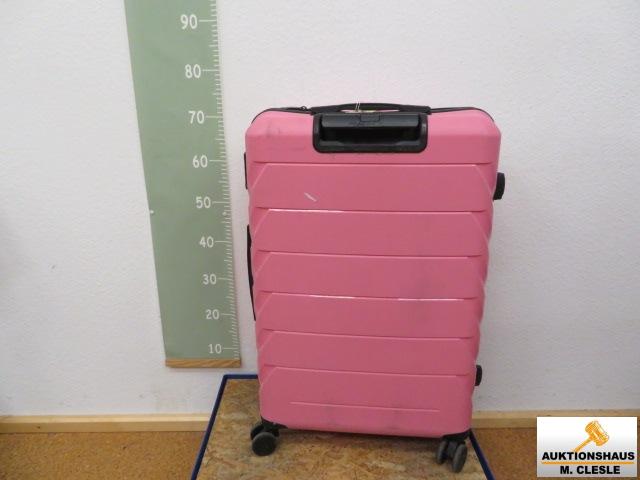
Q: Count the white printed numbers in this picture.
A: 9